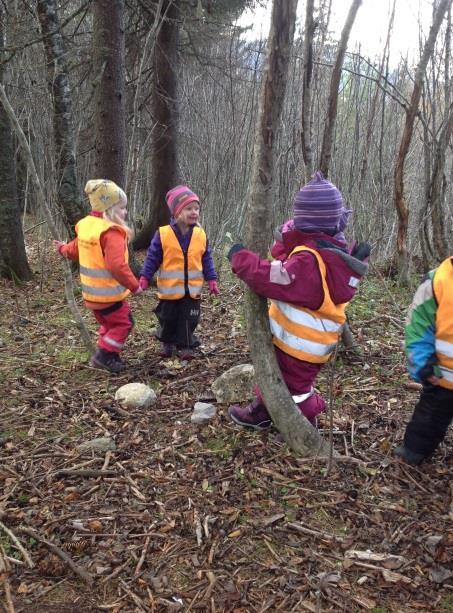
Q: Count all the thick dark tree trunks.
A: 4